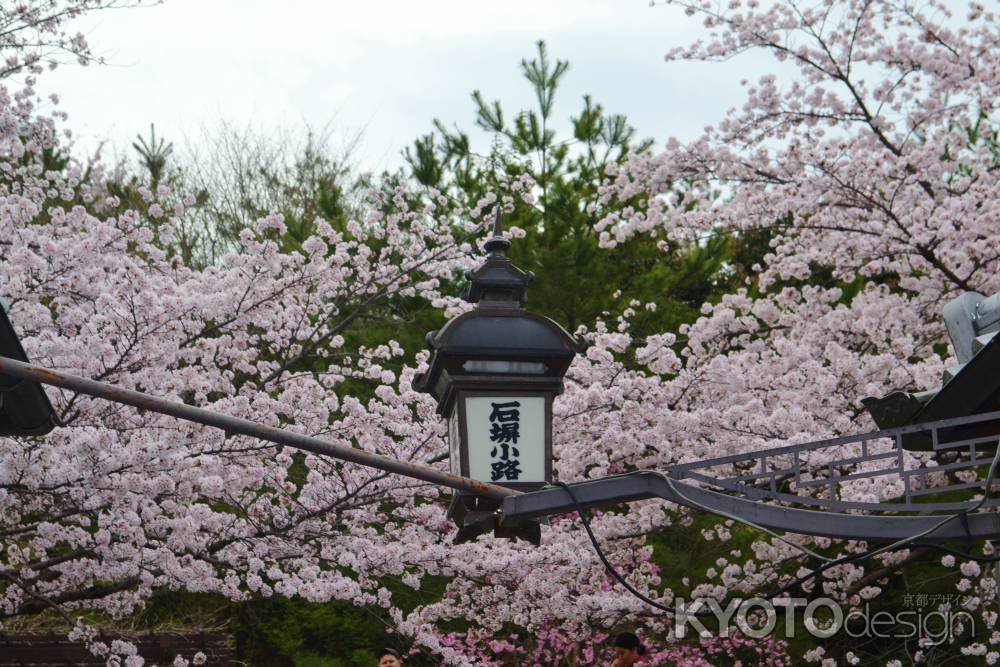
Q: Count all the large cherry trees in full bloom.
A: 2